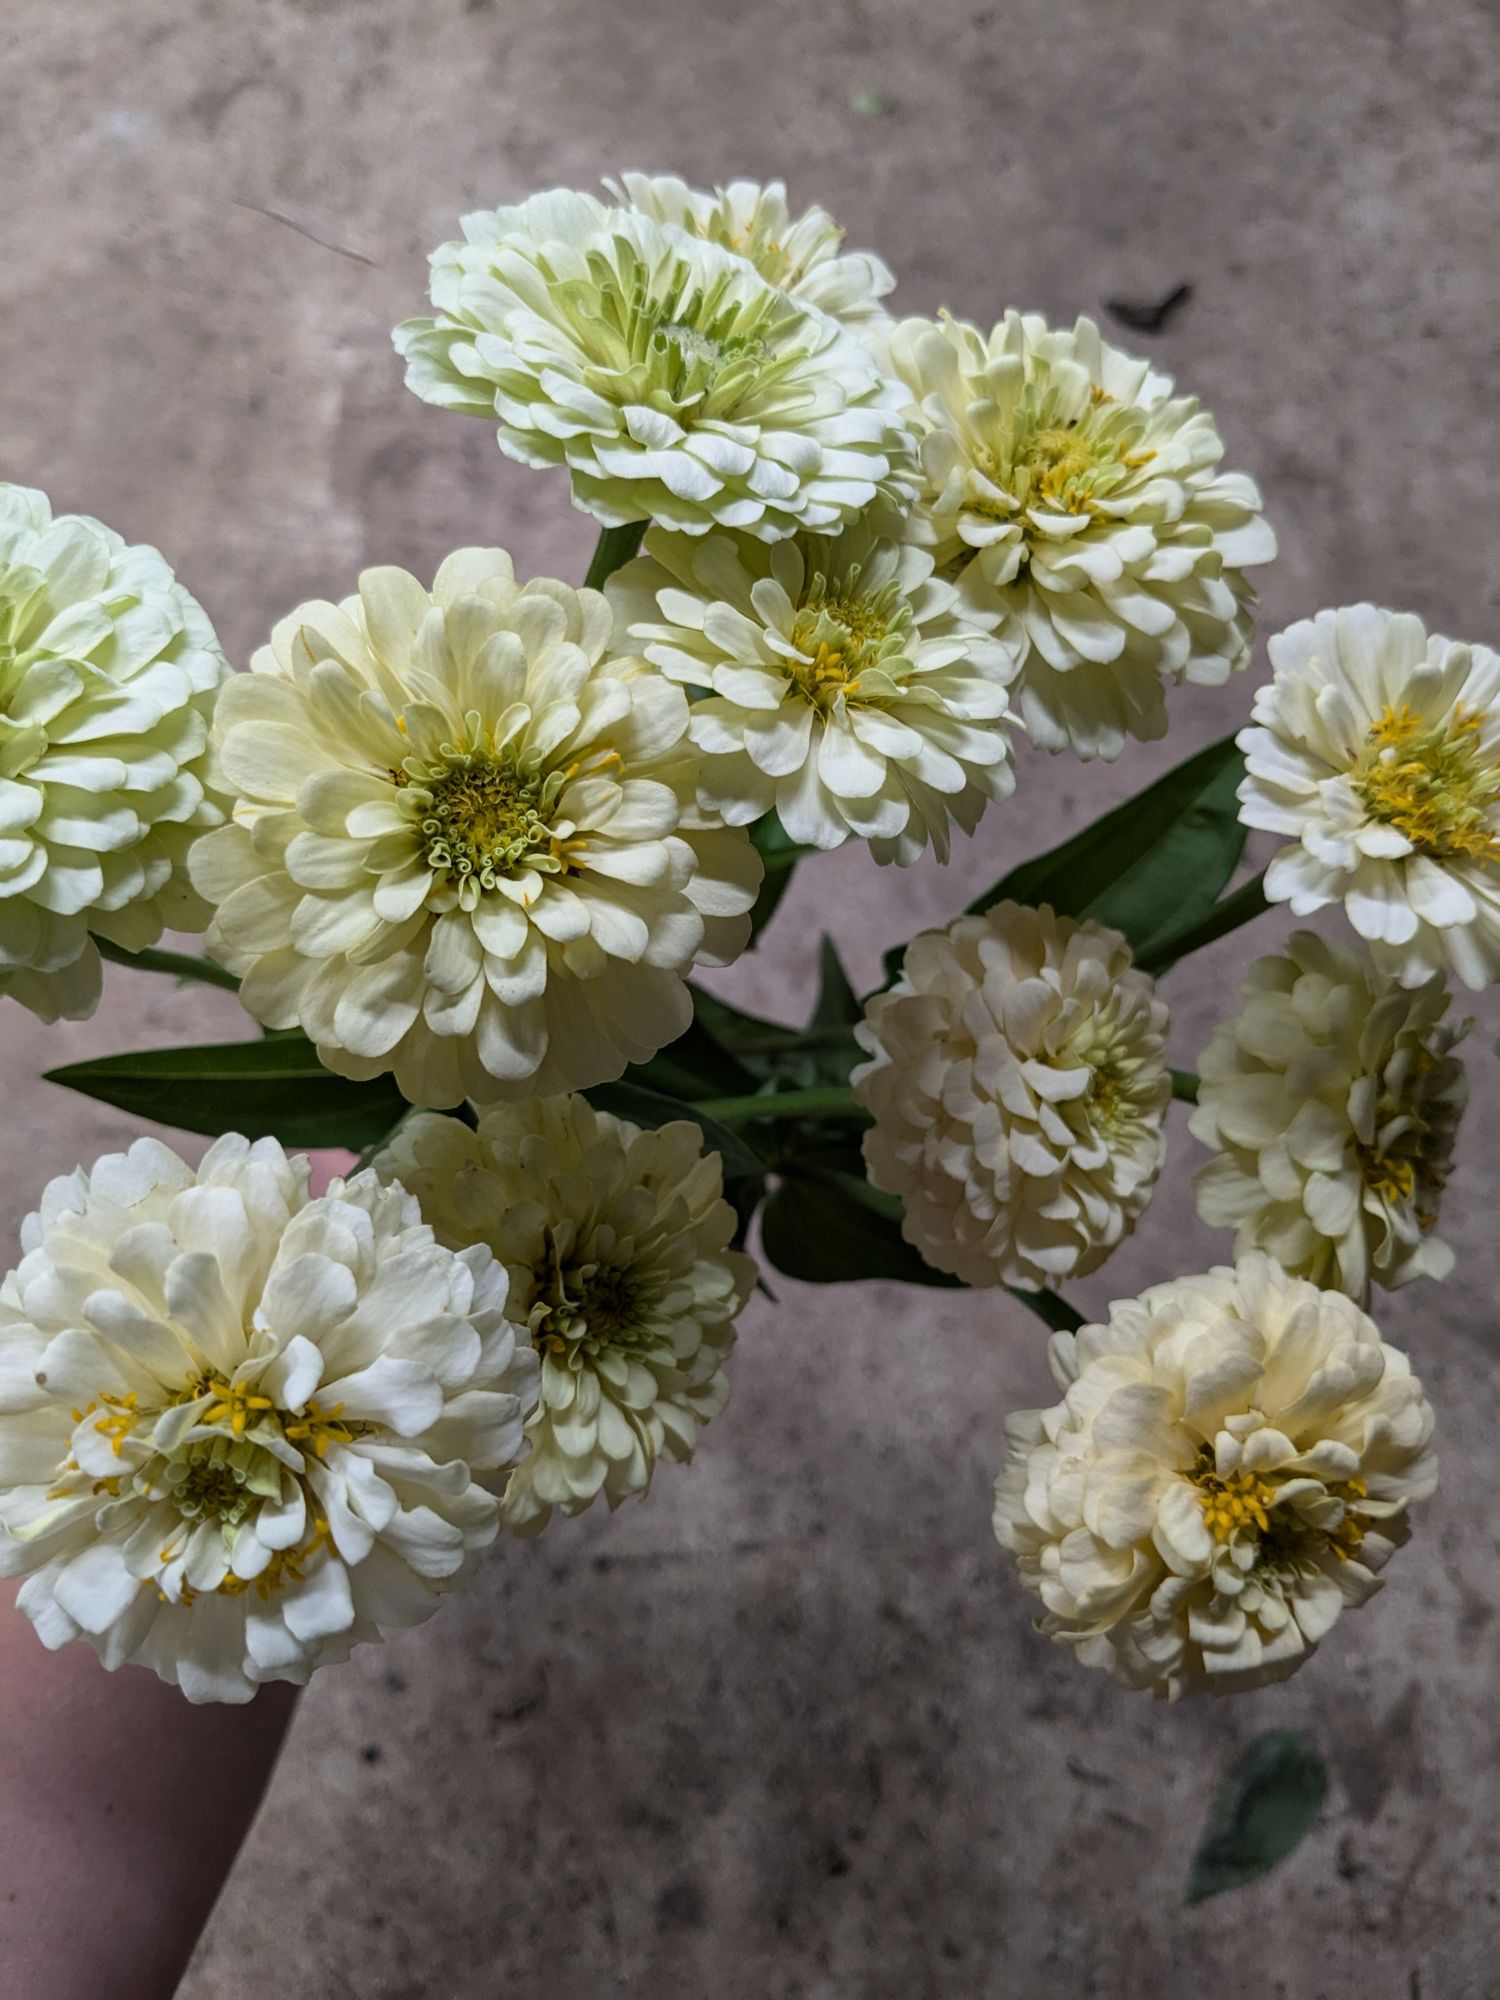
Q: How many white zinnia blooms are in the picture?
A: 12